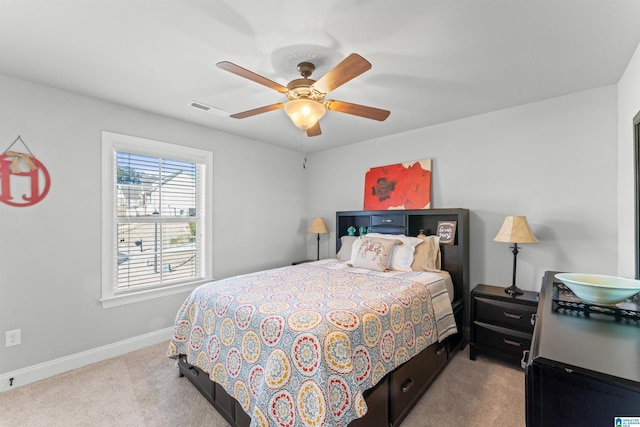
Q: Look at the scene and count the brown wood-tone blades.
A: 5